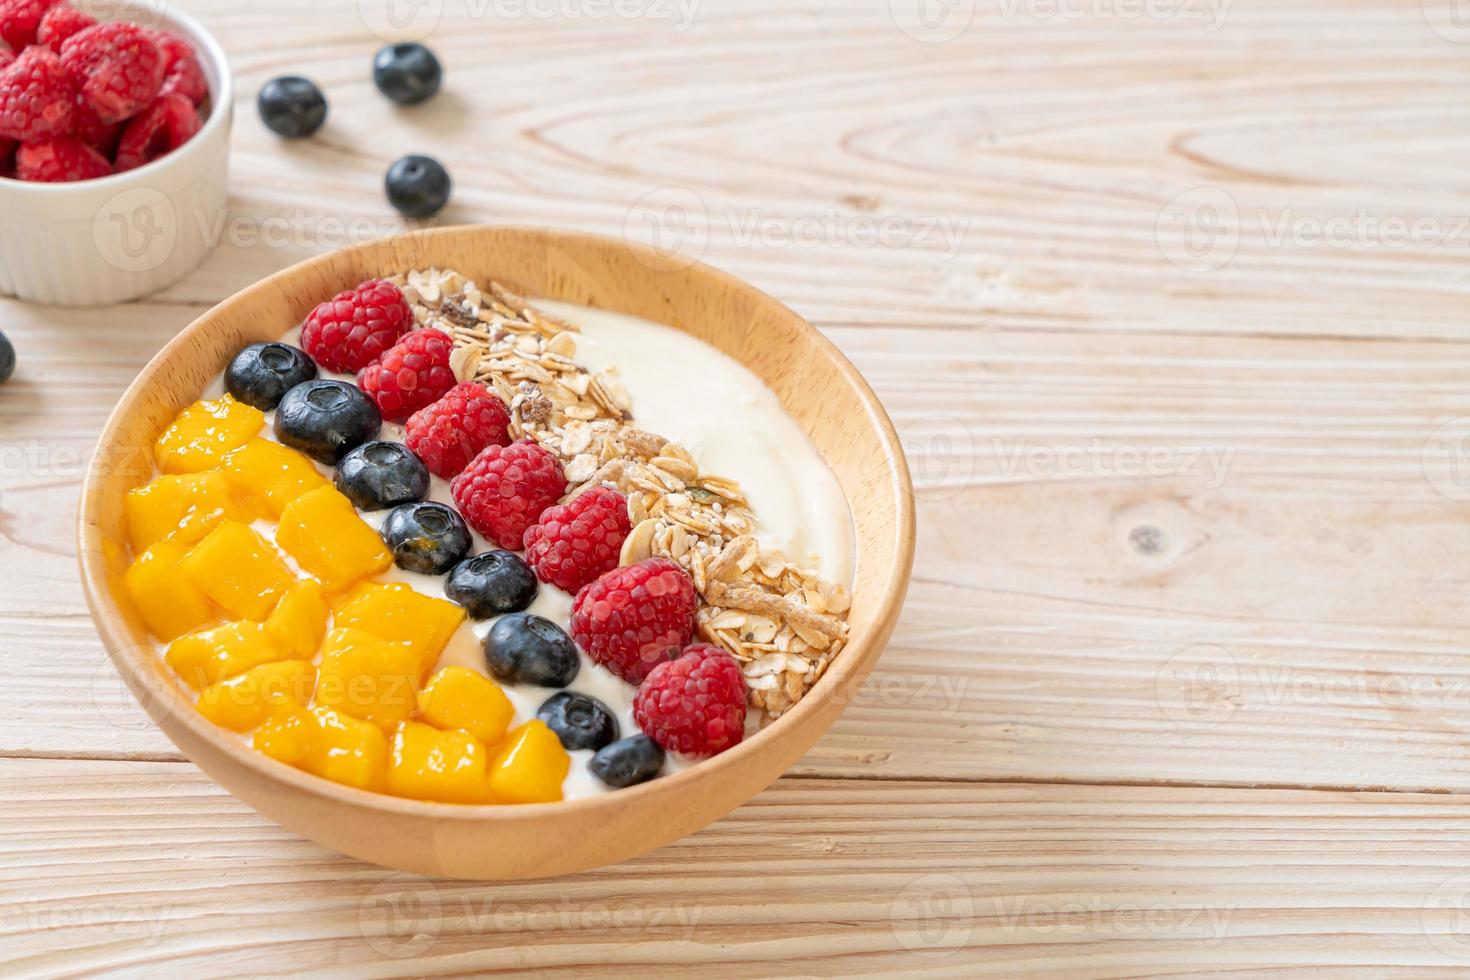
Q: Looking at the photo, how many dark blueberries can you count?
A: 12